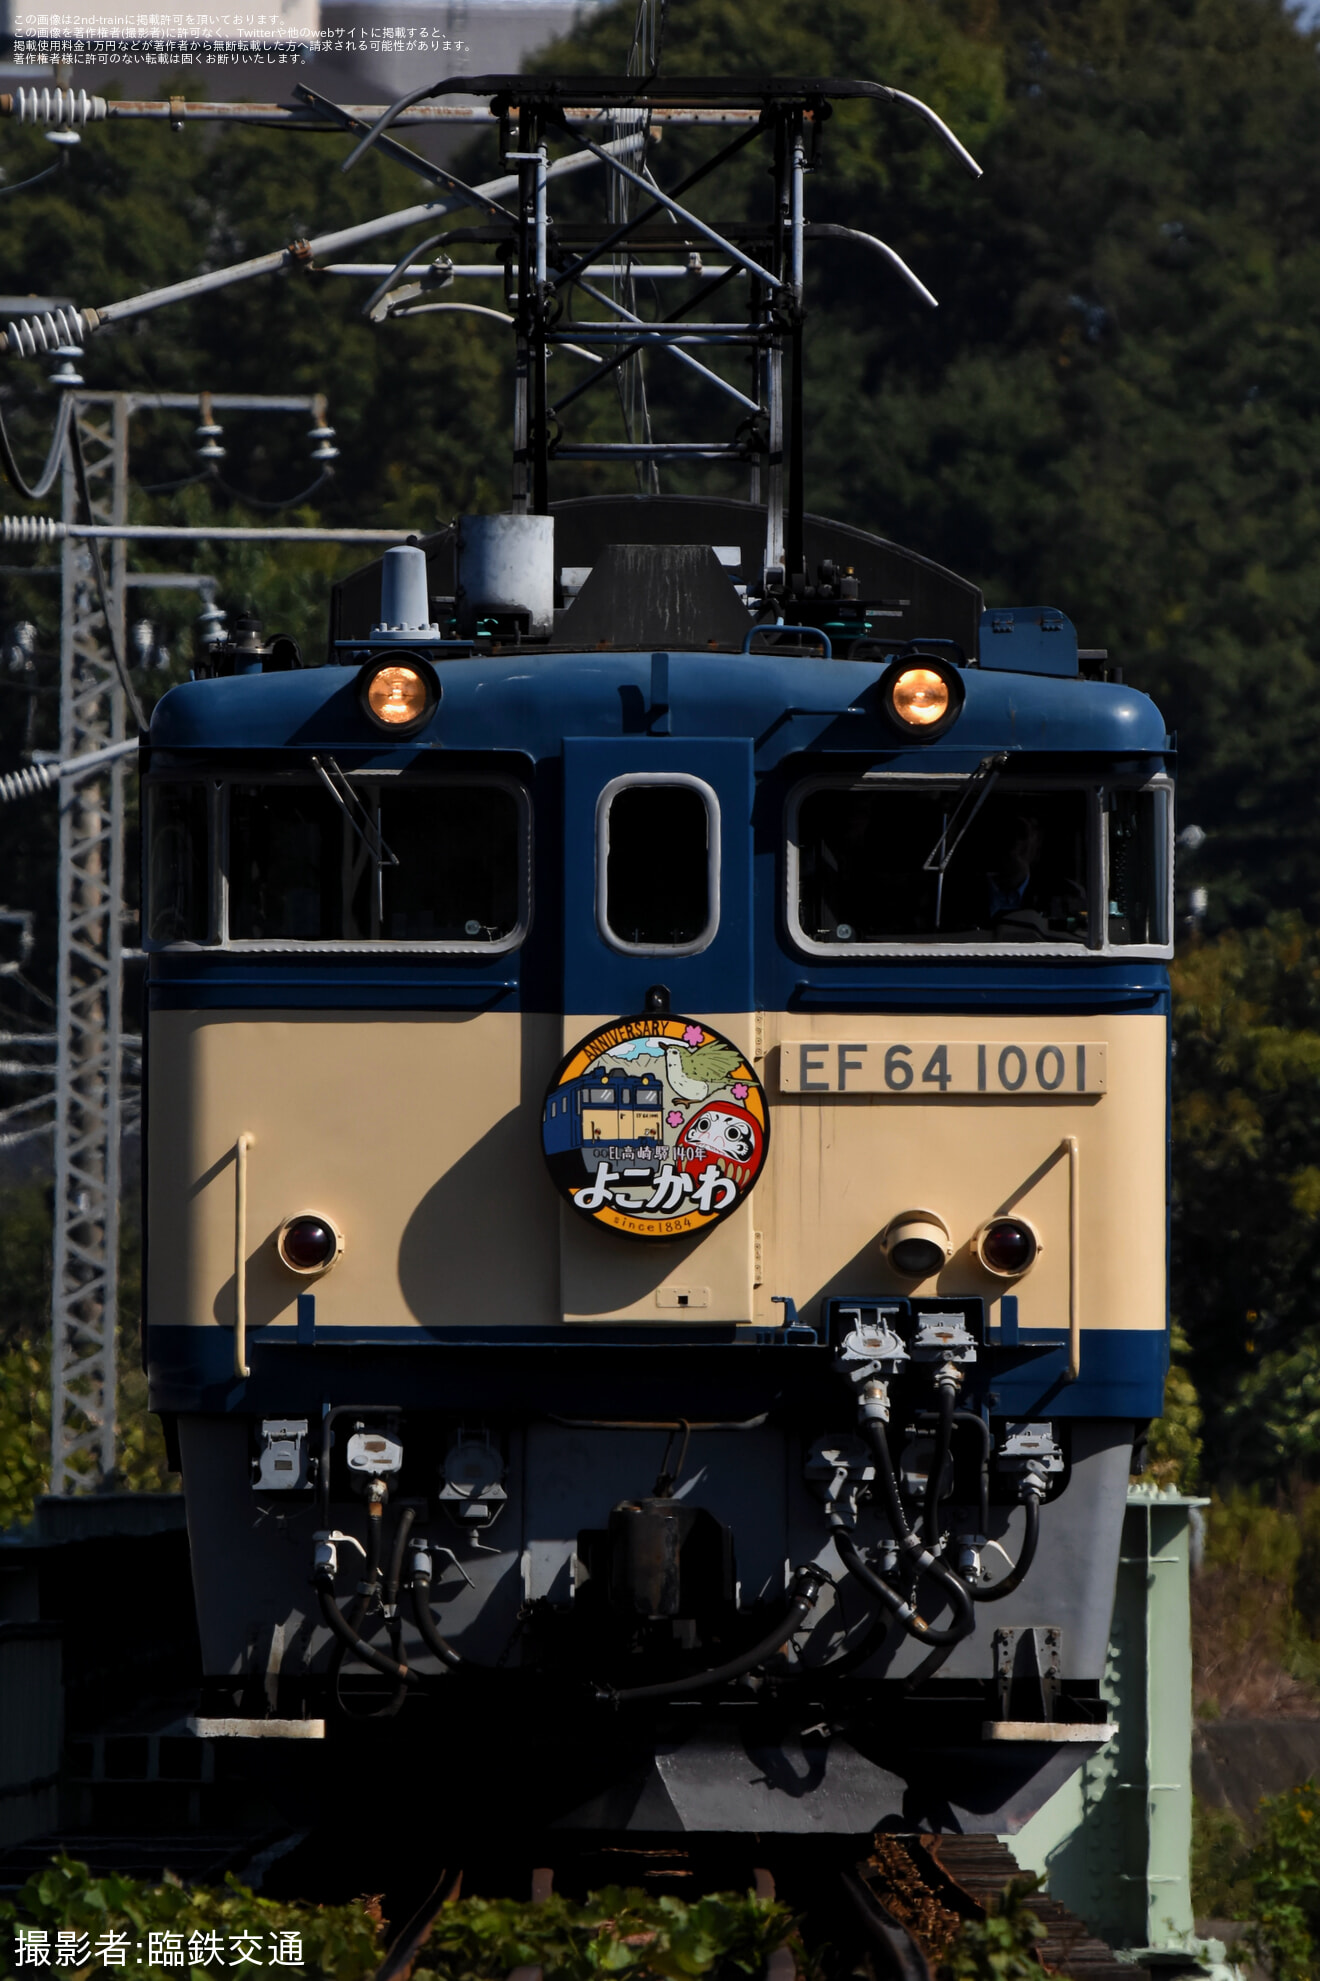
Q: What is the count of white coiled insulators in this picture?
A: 4